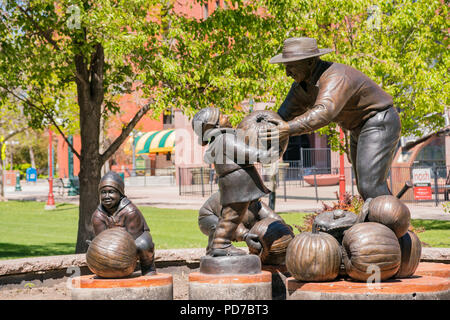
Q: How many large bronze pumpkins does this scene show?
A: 7